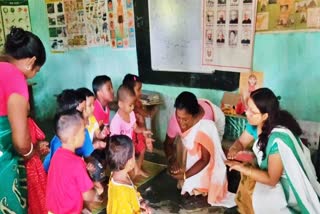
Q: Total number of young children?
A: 7